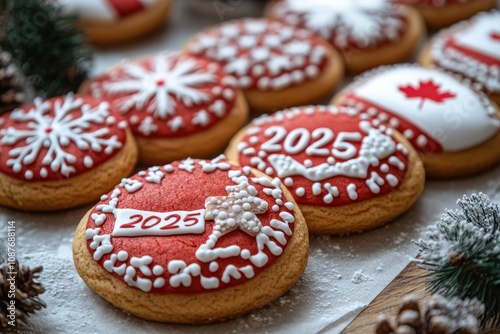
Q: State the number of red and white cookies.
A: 10